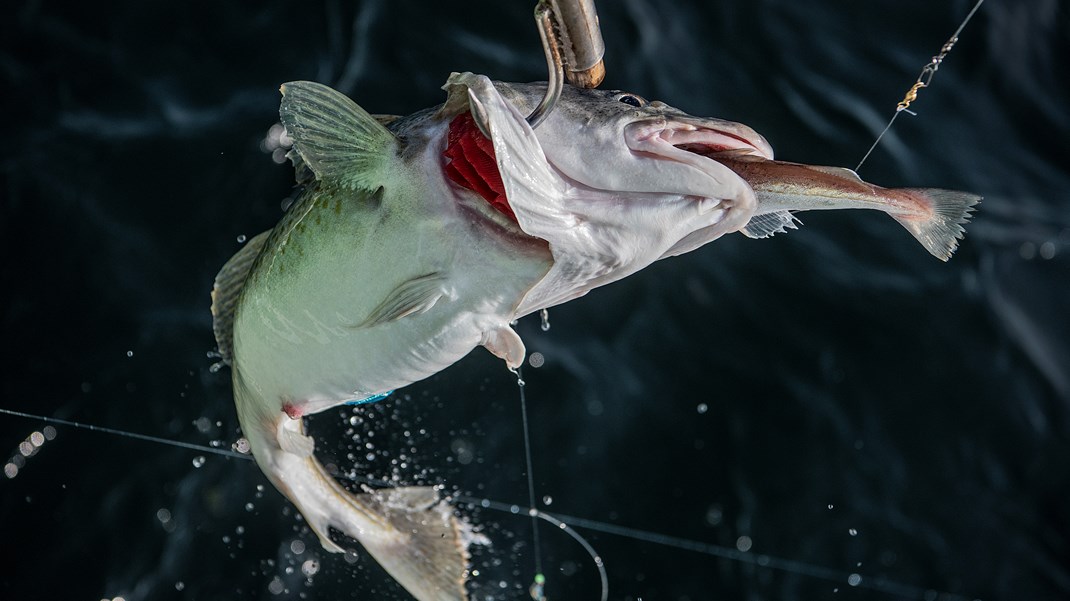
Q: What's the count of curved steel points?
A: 1